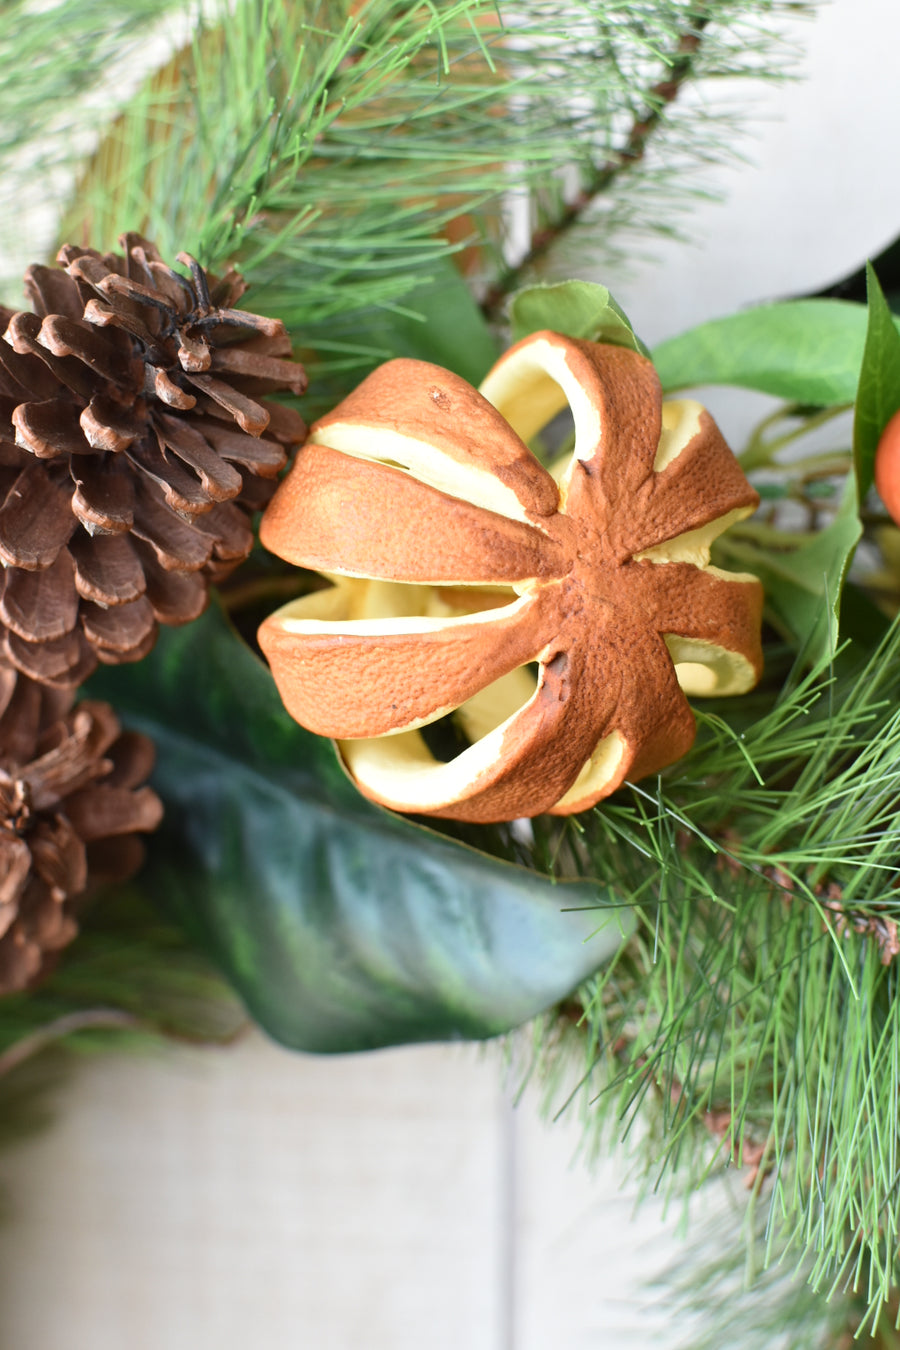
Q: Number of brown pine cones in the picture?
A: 2